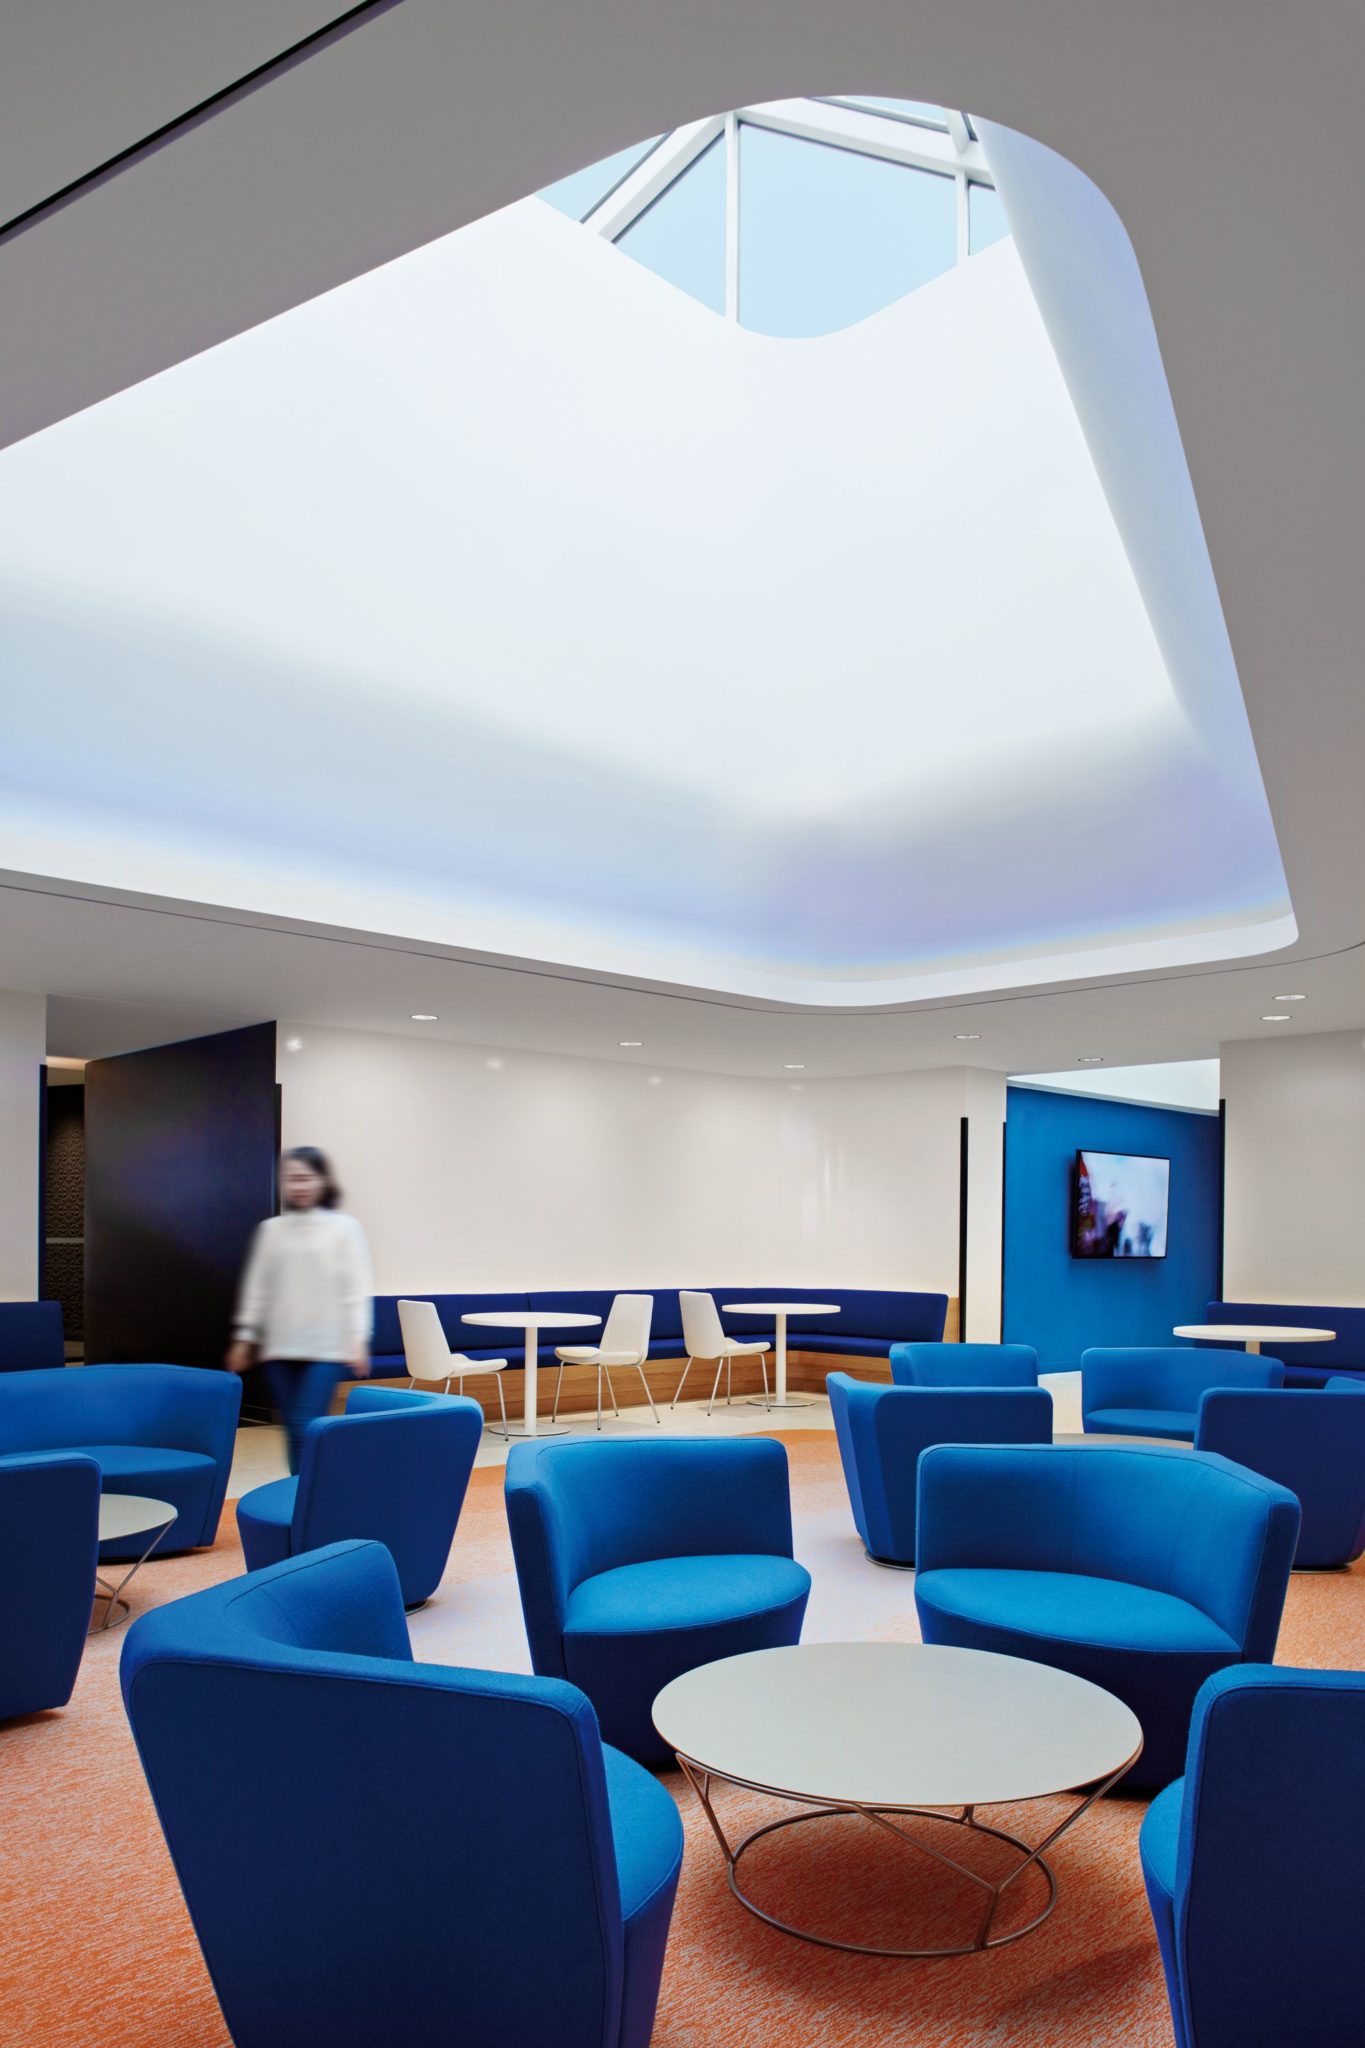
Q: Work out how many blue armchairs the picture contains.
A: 11